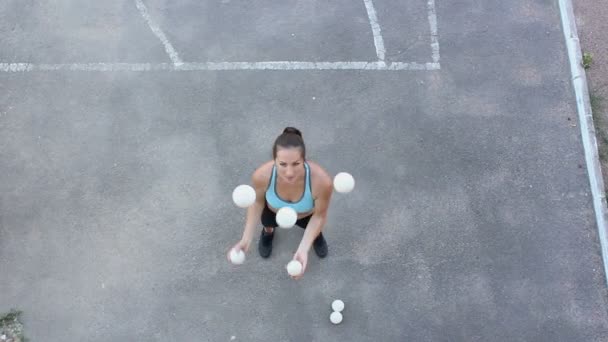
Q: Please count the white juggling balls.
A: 7